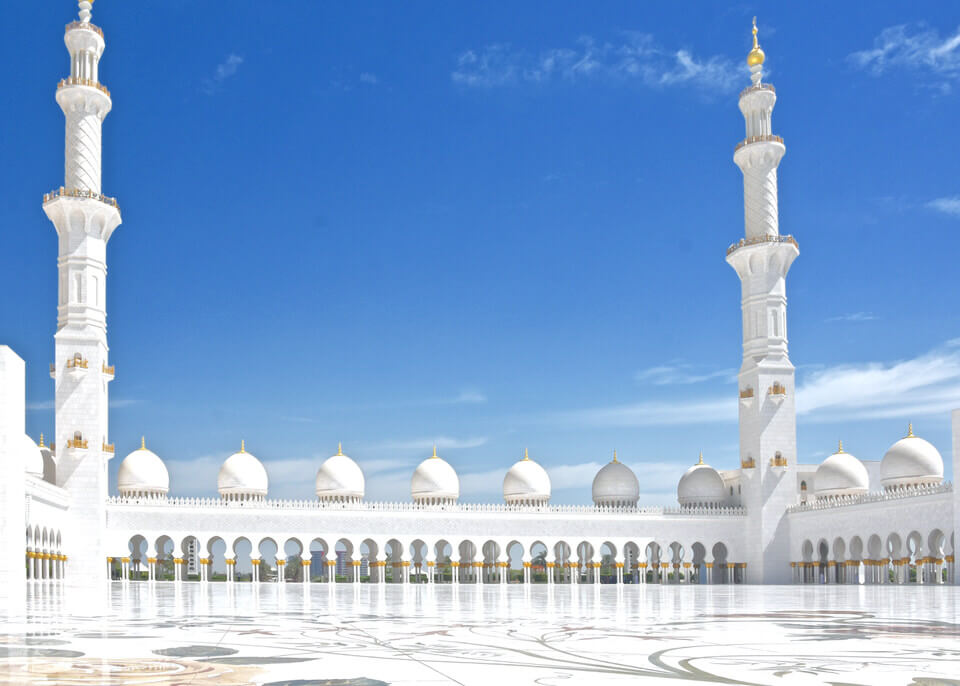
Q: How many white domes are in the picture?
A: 11